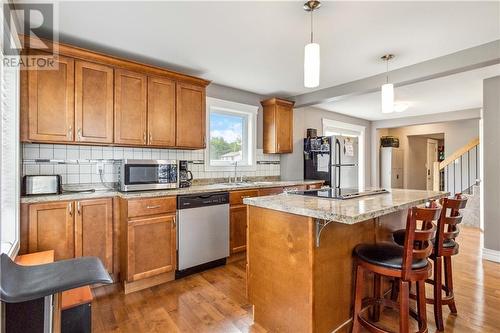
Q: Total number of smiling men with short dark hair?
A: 0